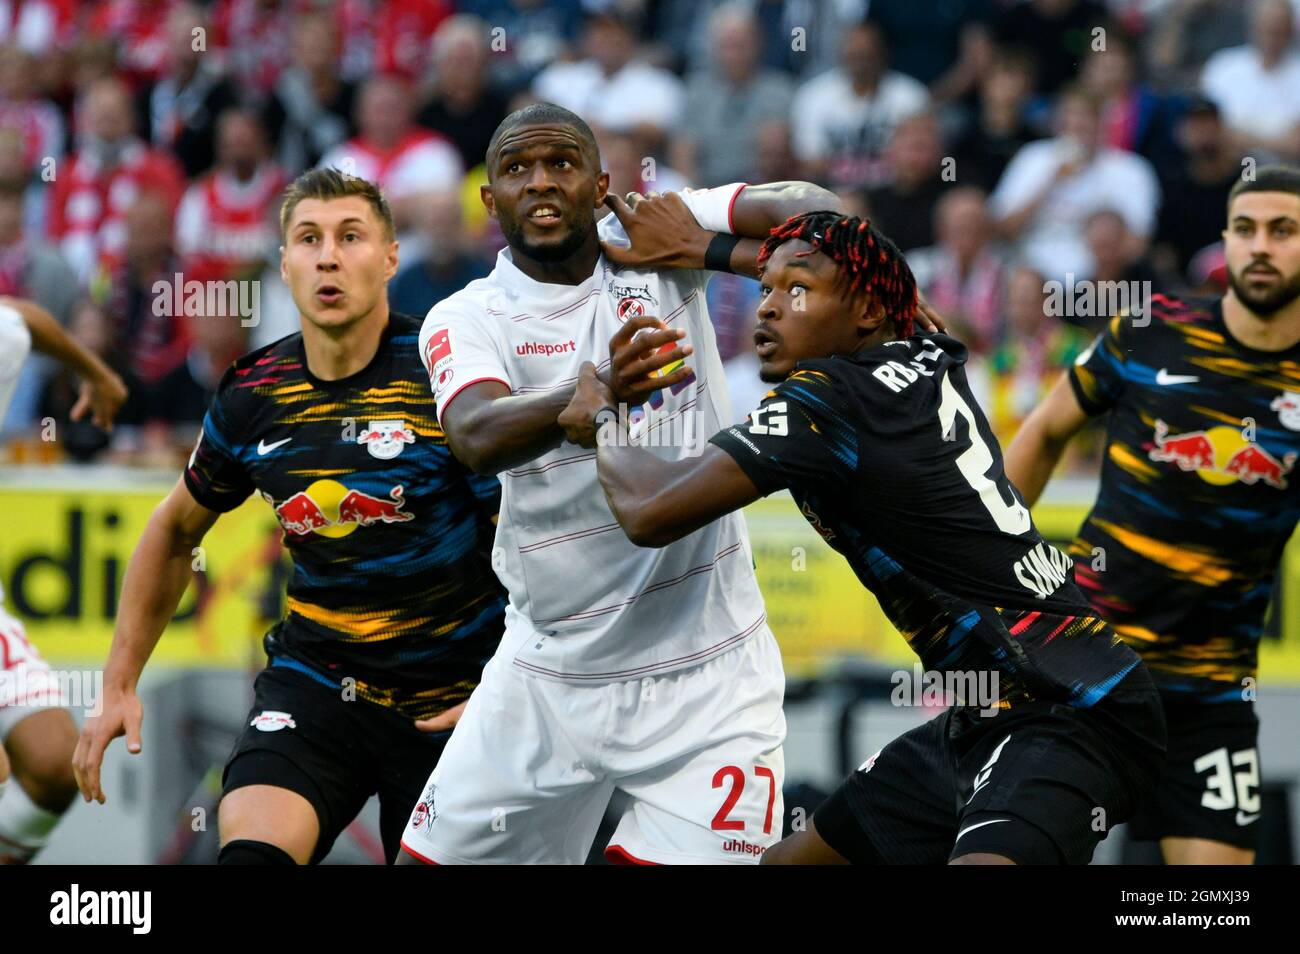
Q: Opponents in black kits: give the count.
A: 3